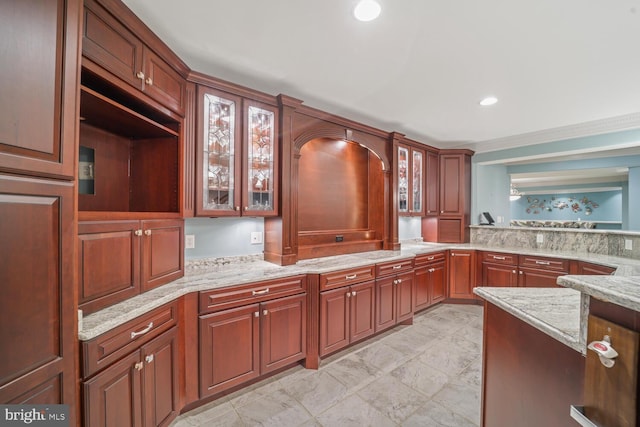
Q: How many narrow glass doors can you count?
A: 4